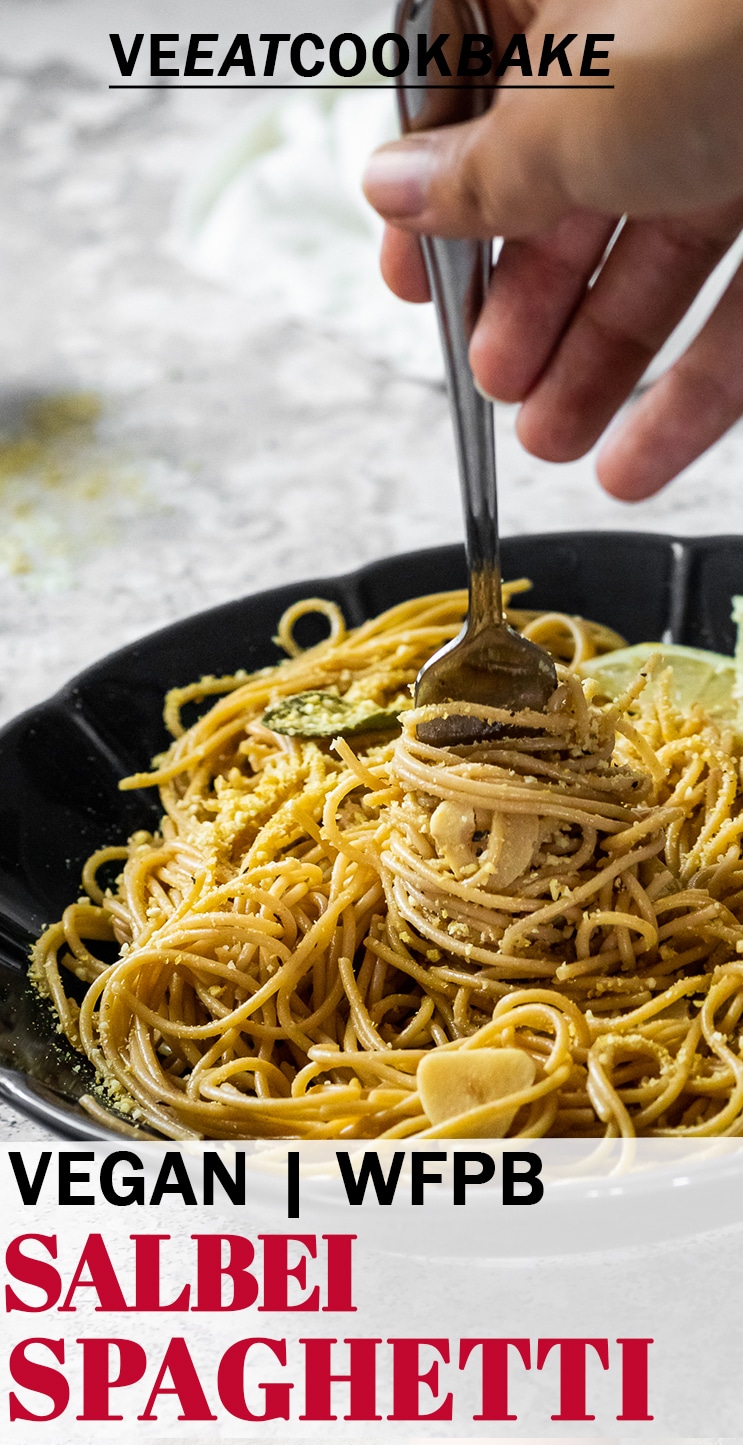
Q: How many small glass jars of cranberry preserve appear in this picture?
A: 0